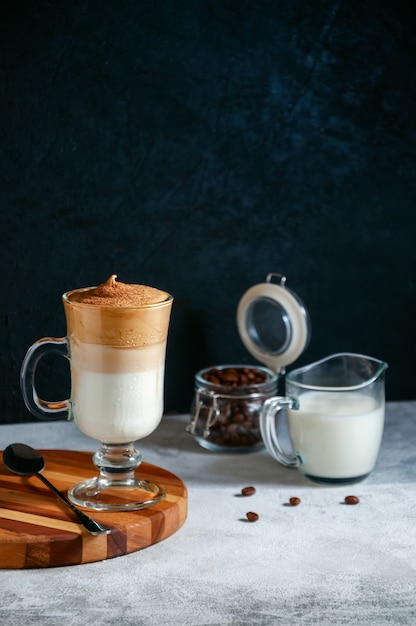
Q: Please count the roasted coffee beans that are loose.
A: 4